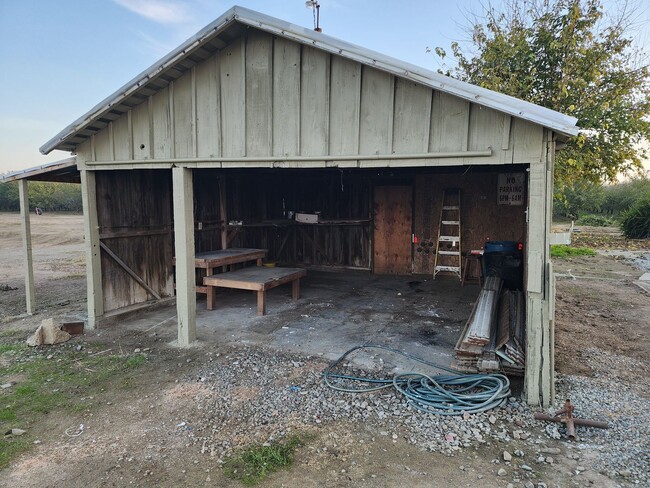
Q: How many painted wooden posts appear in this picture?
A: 4